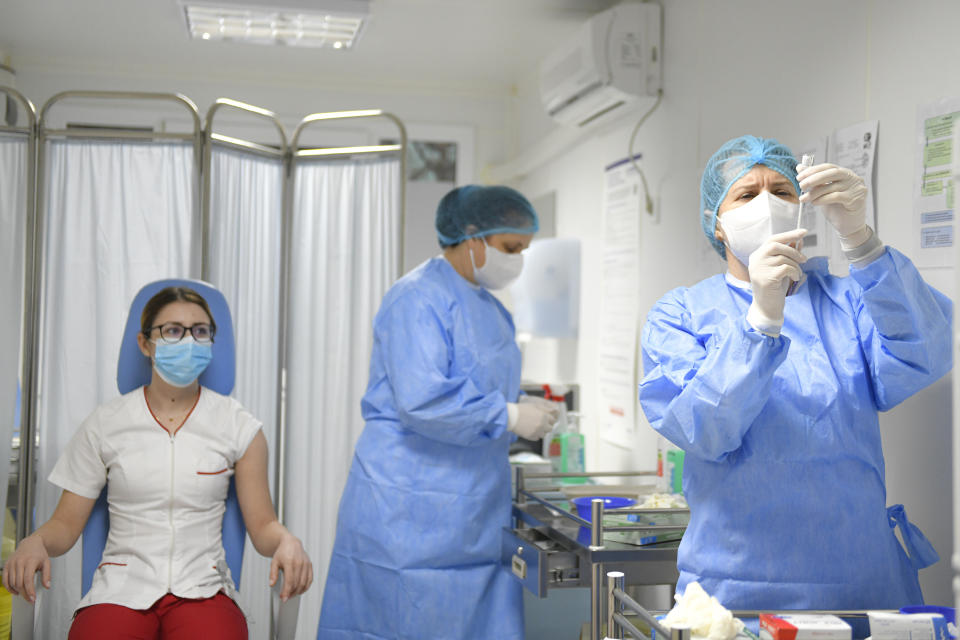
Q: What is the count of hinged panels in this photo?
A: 4